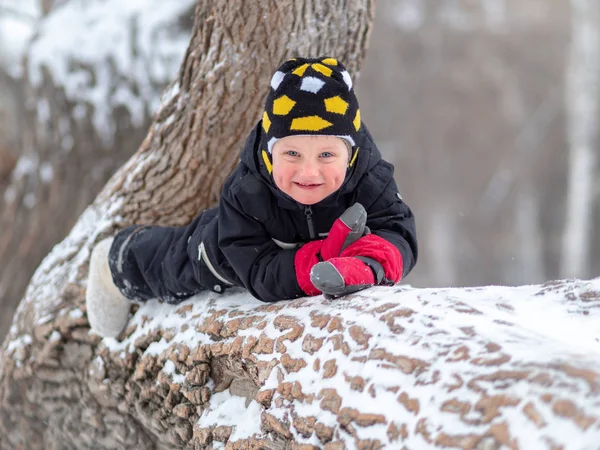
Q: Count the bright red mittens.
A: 2